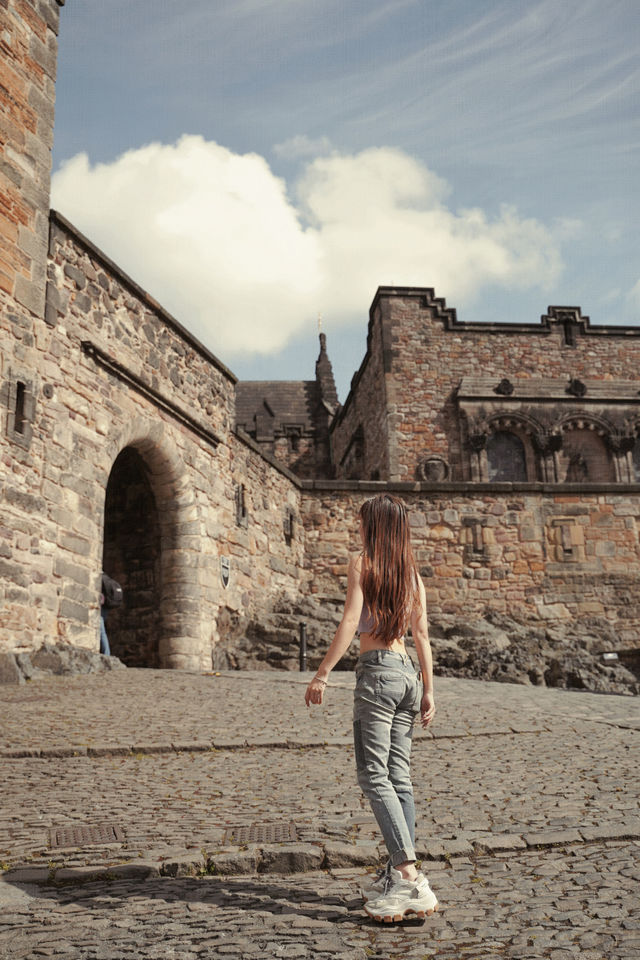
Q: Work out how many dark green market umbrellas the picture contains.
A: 0